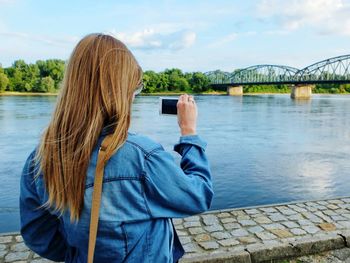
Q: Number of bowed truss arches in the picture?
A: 3